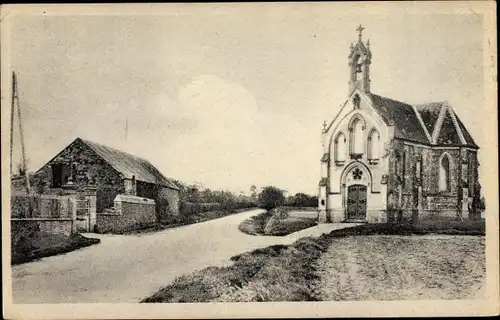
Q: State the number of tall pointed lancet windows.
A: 4